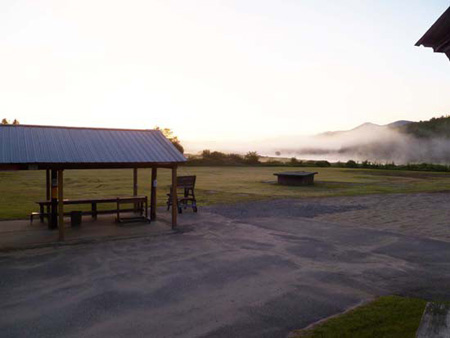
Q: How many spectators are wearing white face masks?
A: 0